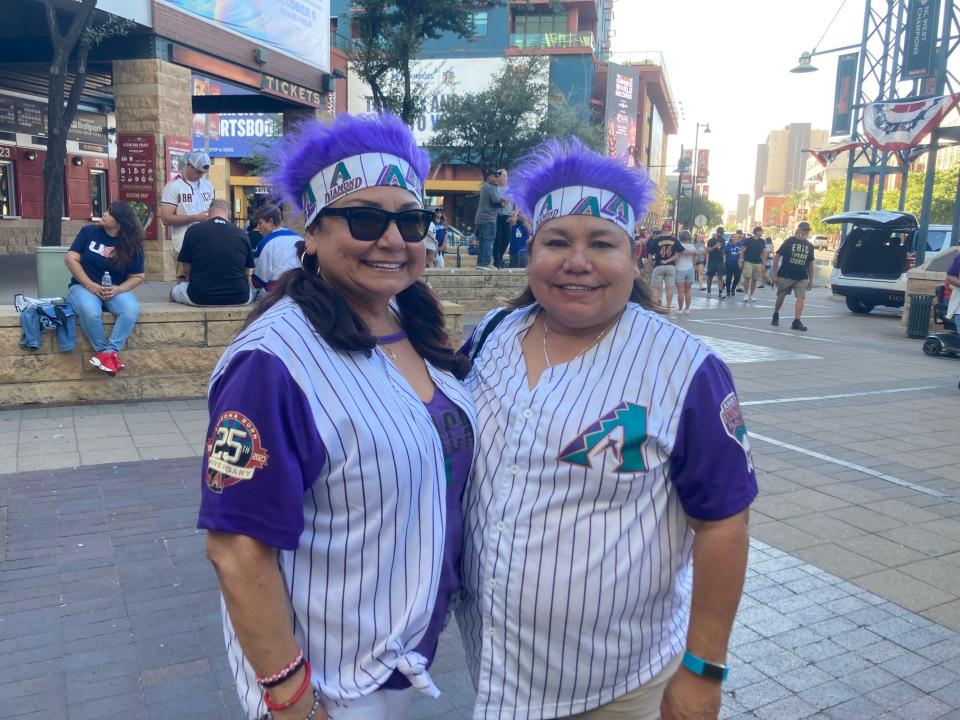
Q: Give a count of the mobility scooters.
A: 1